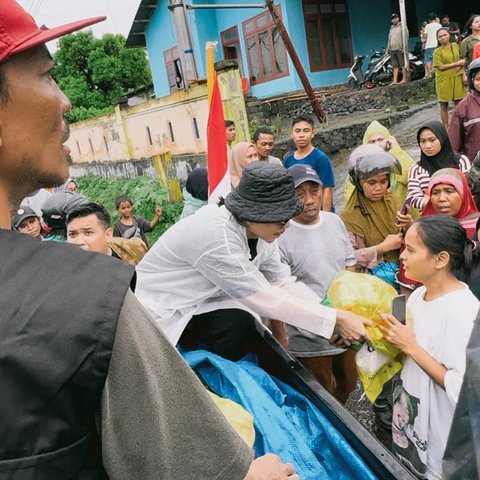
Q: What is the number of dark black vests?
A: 1